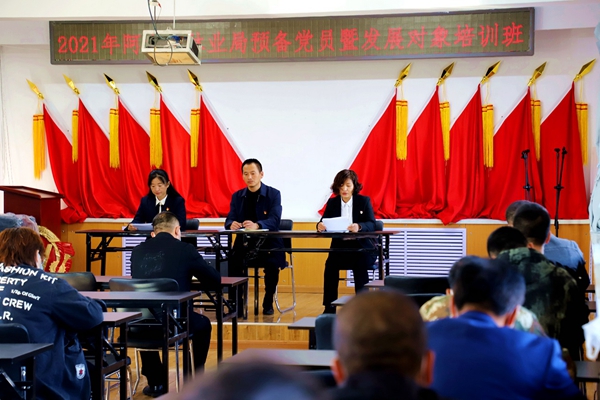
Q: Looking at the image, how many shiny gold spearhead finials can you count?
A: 10